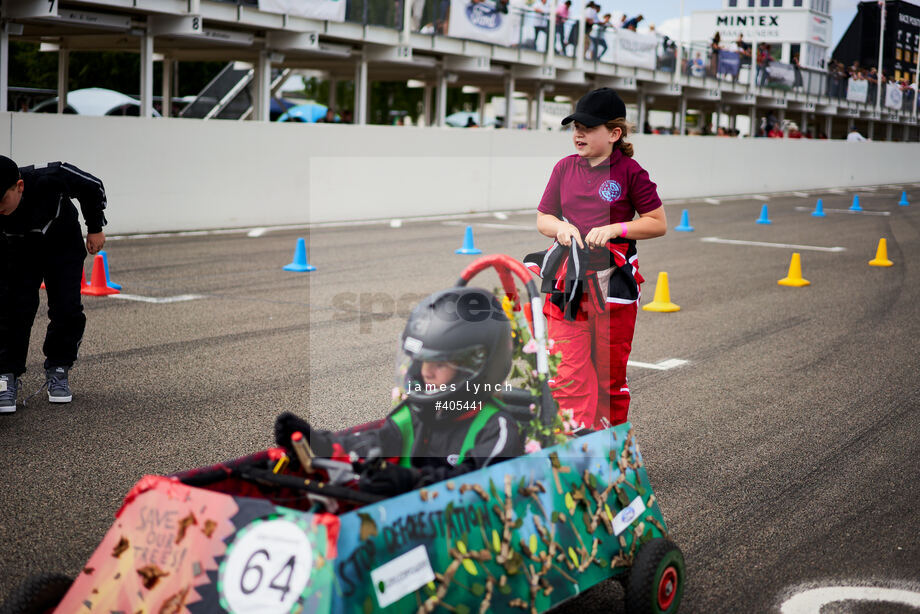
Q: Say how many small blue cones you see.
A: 8